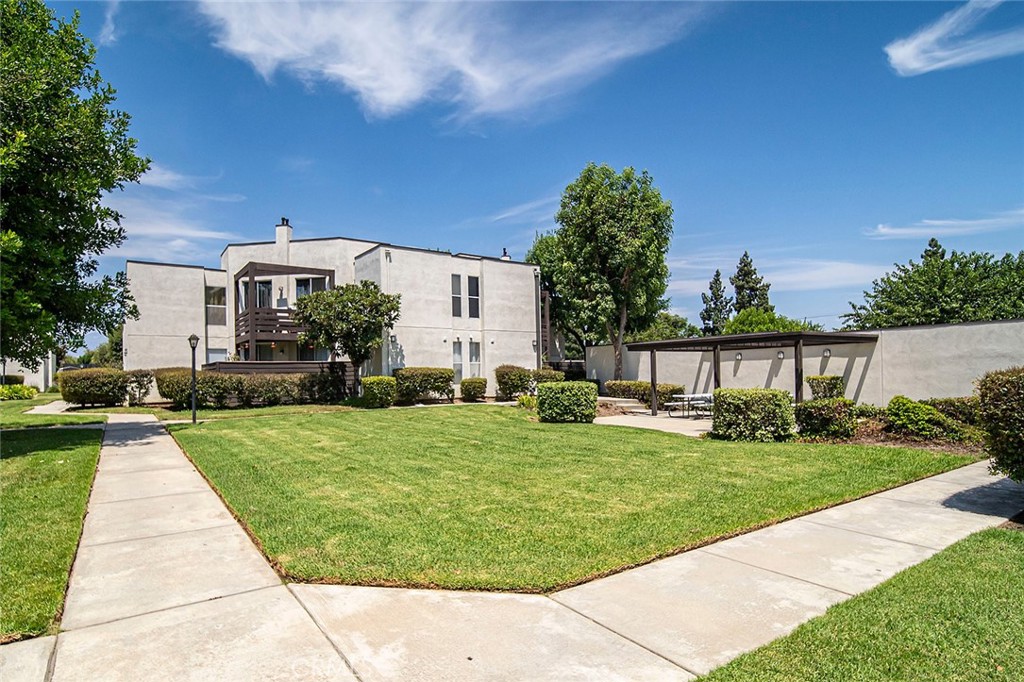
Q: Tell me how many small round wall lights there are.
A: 3